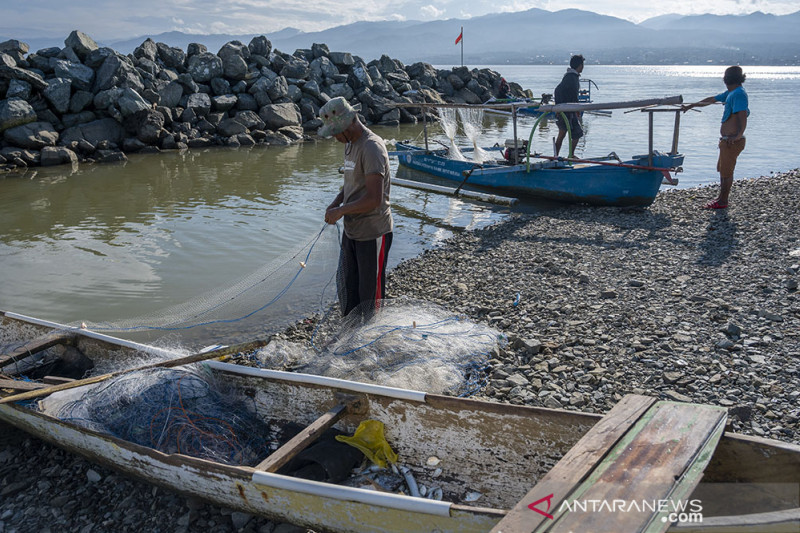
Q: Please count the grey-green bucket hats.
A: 1